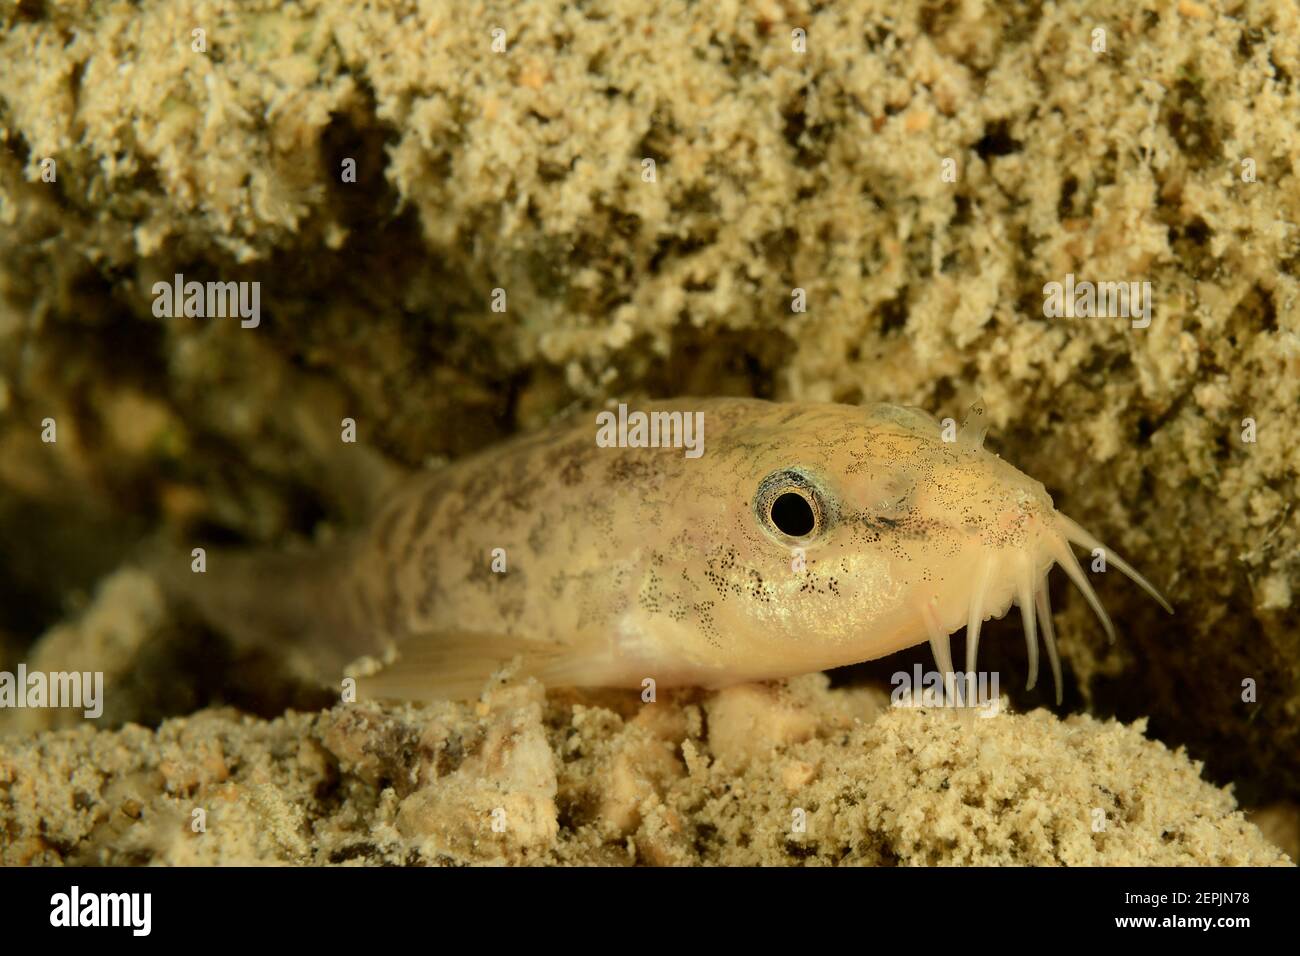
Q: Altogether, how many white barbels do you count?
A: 6